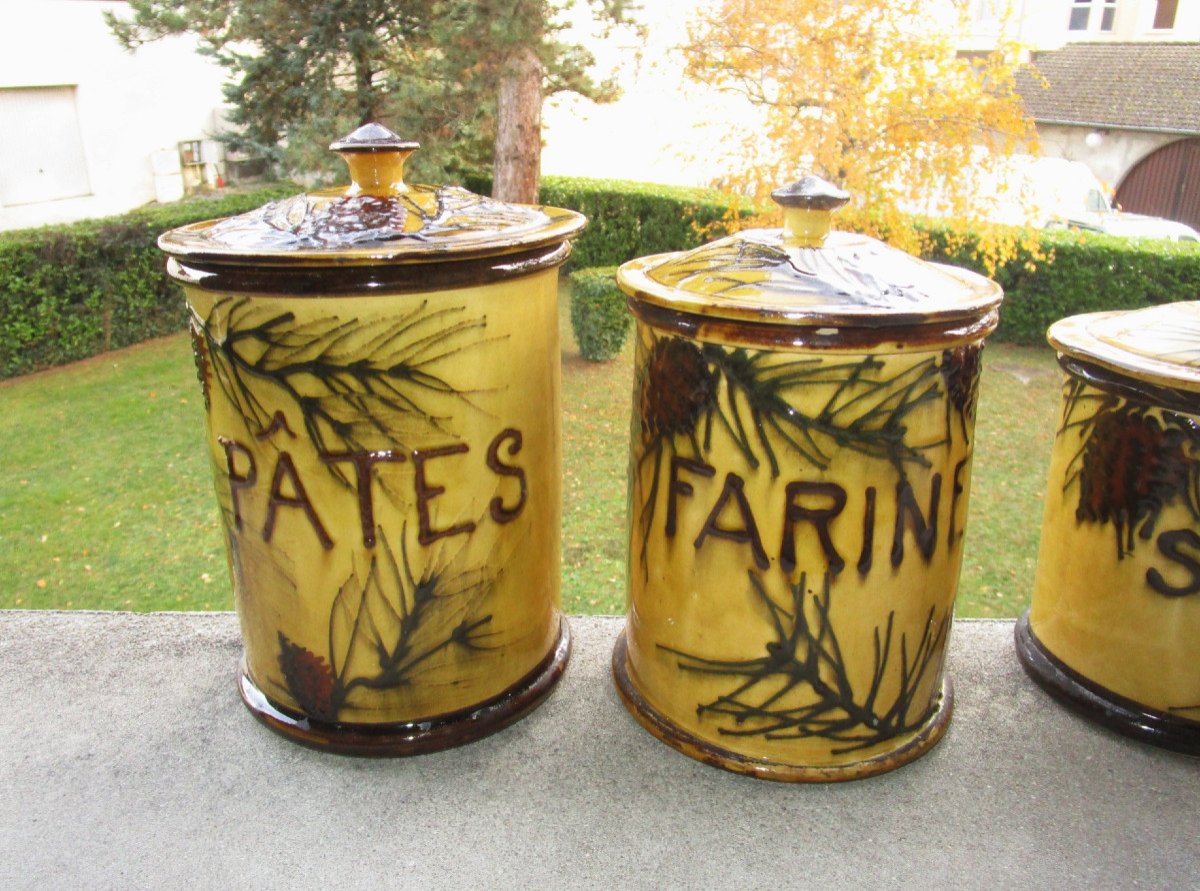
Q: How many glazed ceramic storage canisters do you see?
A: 3